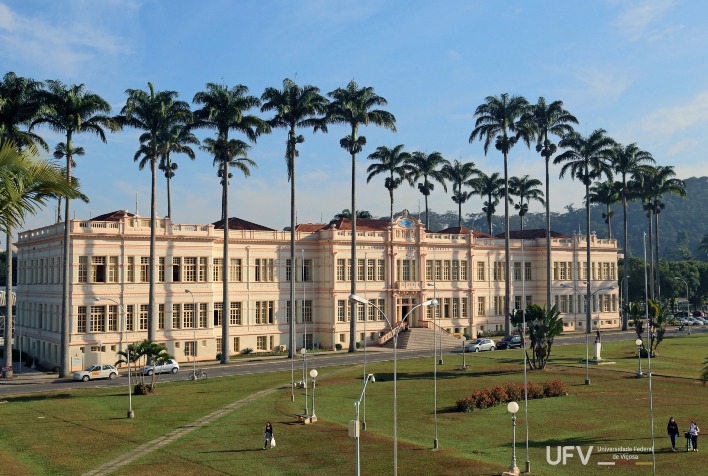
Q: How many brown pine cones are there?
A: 0